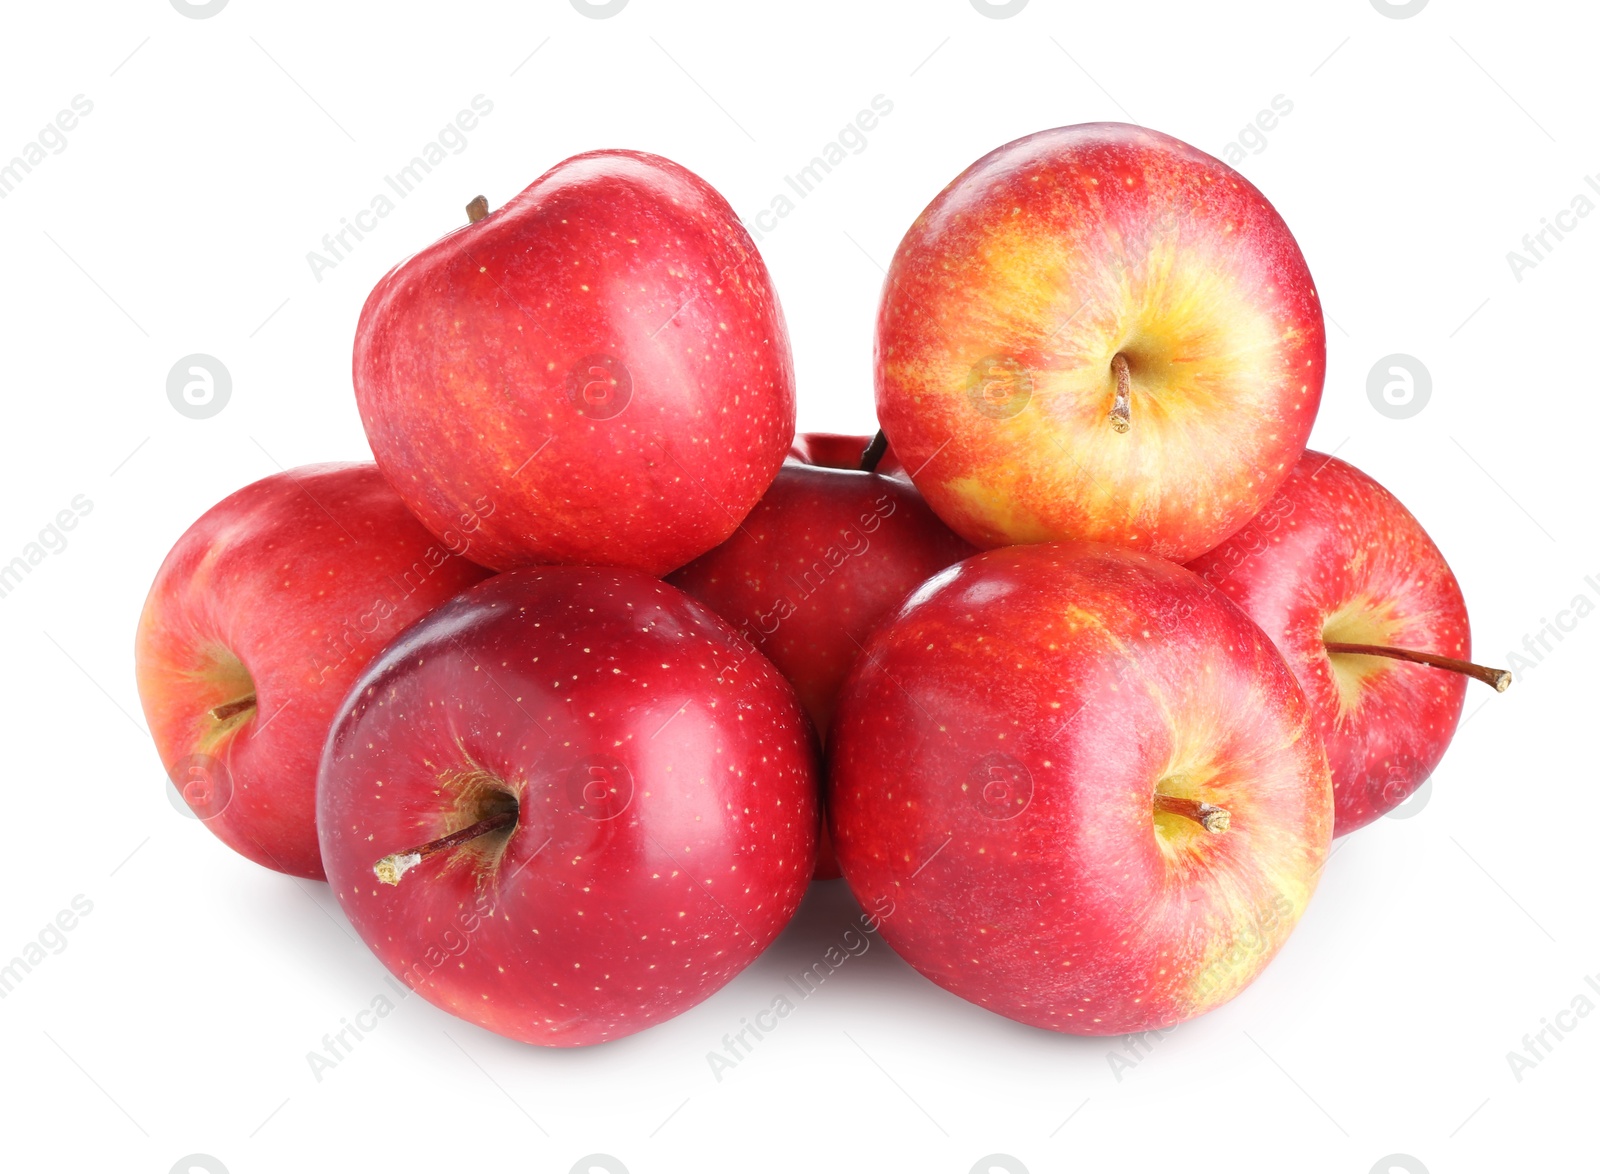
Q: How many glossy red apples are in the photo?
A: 7